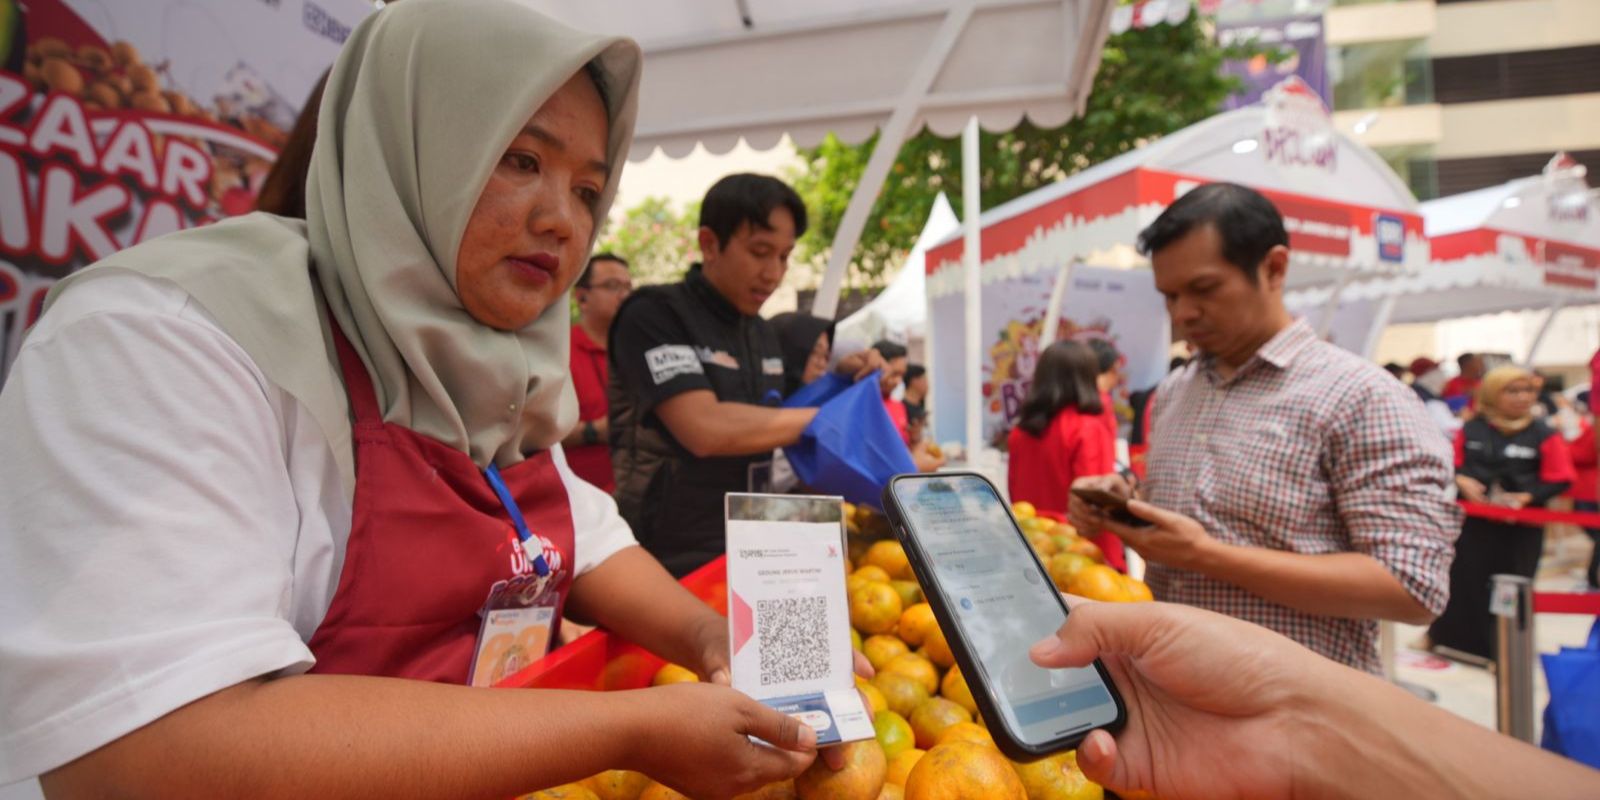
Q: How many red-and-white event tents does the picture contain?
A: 2